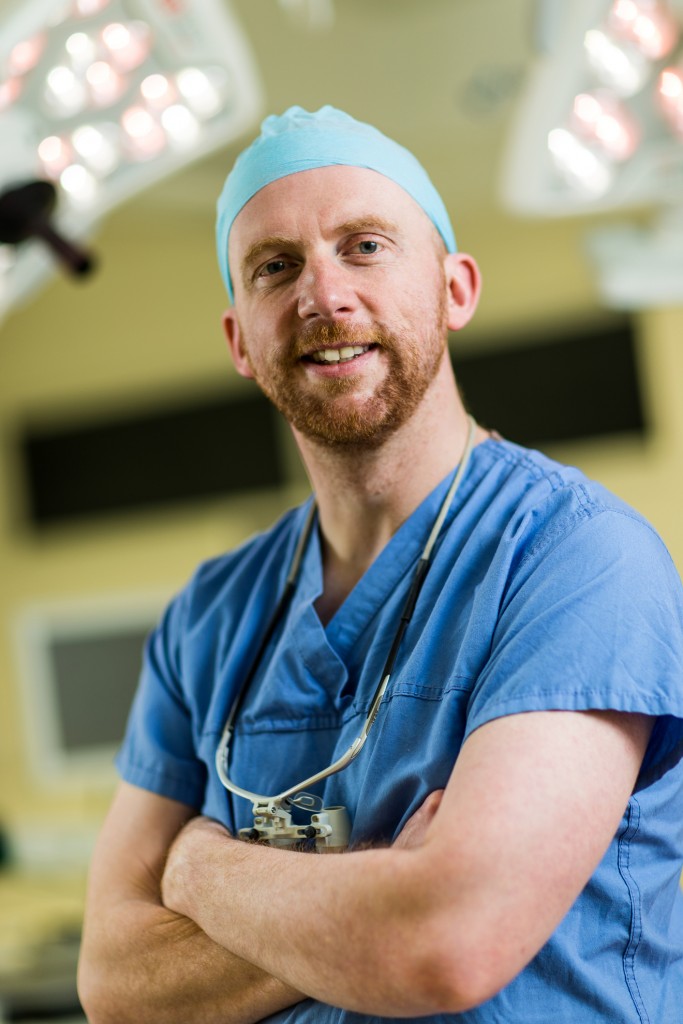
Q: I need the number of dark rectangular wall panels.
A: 2